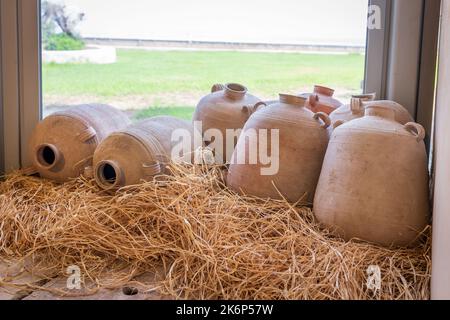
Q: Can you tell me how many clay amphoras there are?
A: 7